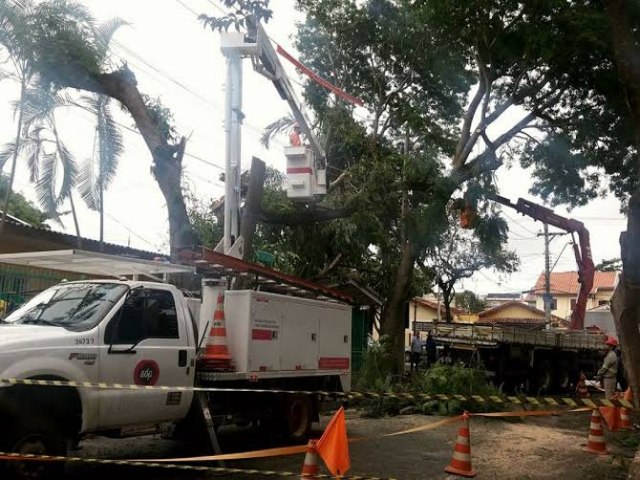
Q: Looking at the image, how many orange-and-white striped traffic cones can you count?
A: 6